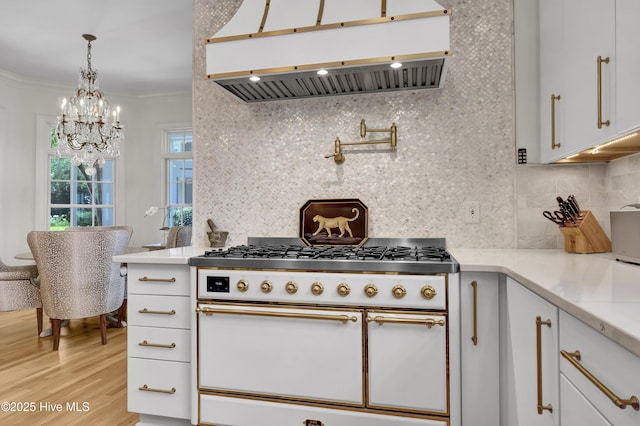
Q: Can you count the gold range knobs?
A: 8